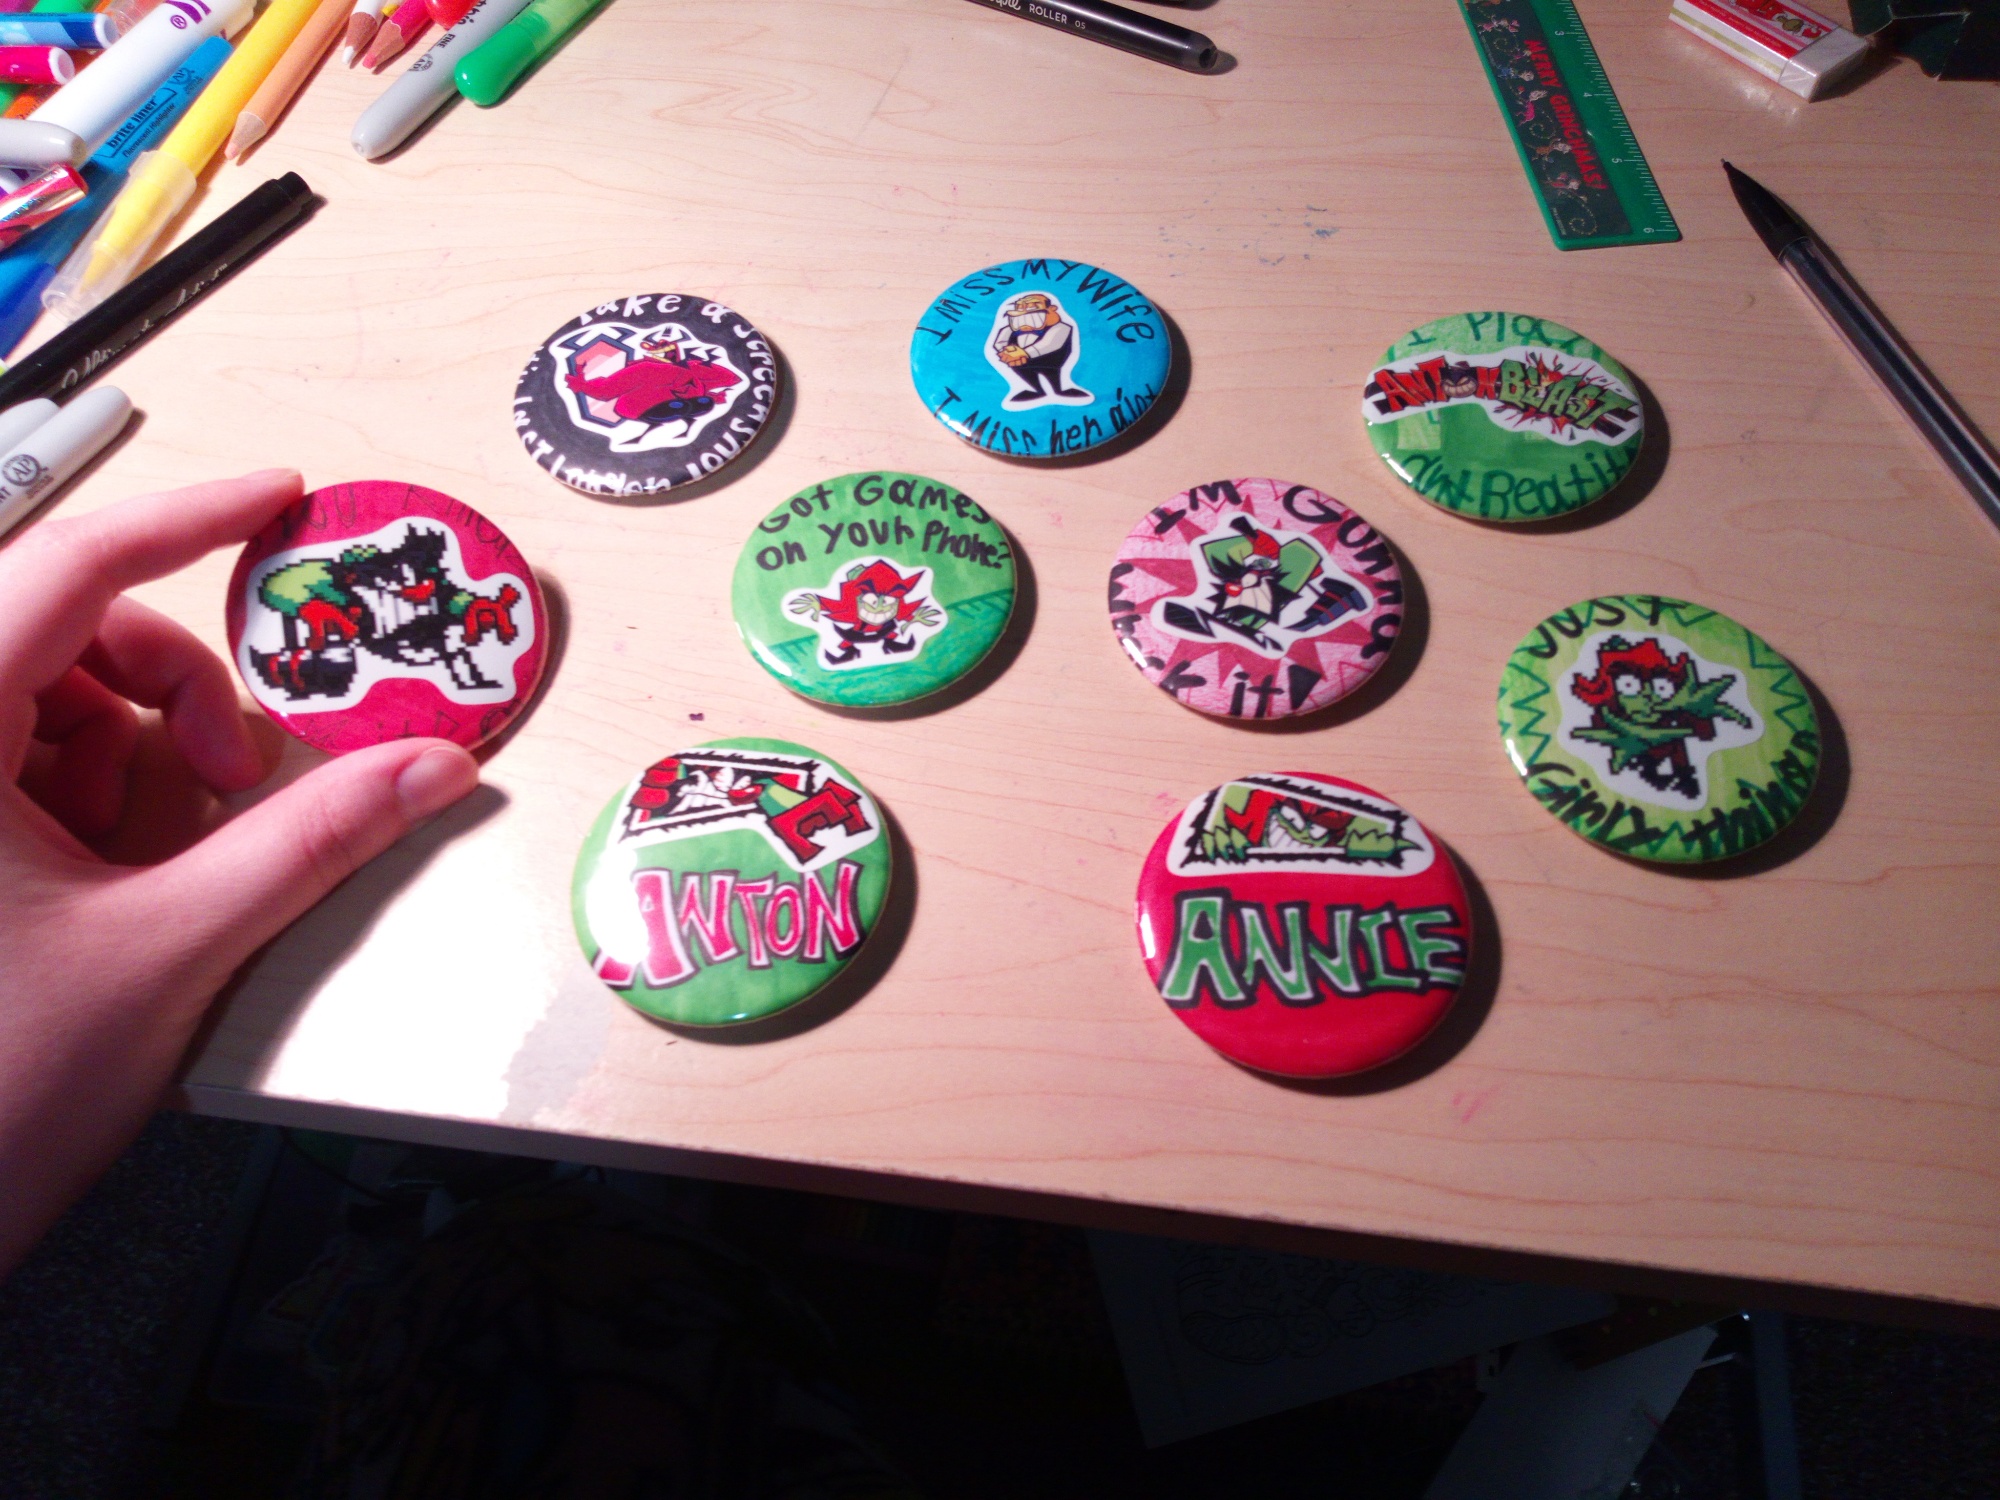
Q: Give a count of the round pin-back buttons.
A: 9